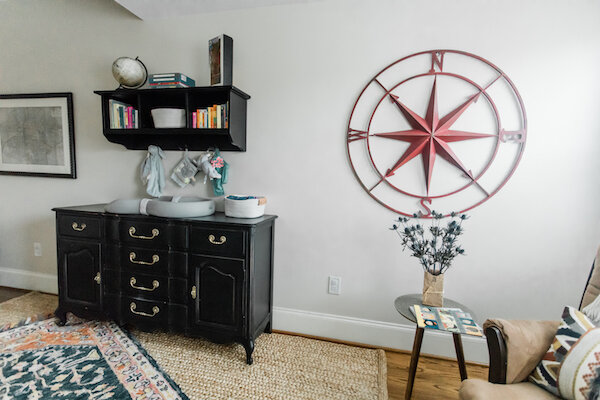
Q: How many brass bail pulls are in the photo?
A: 6